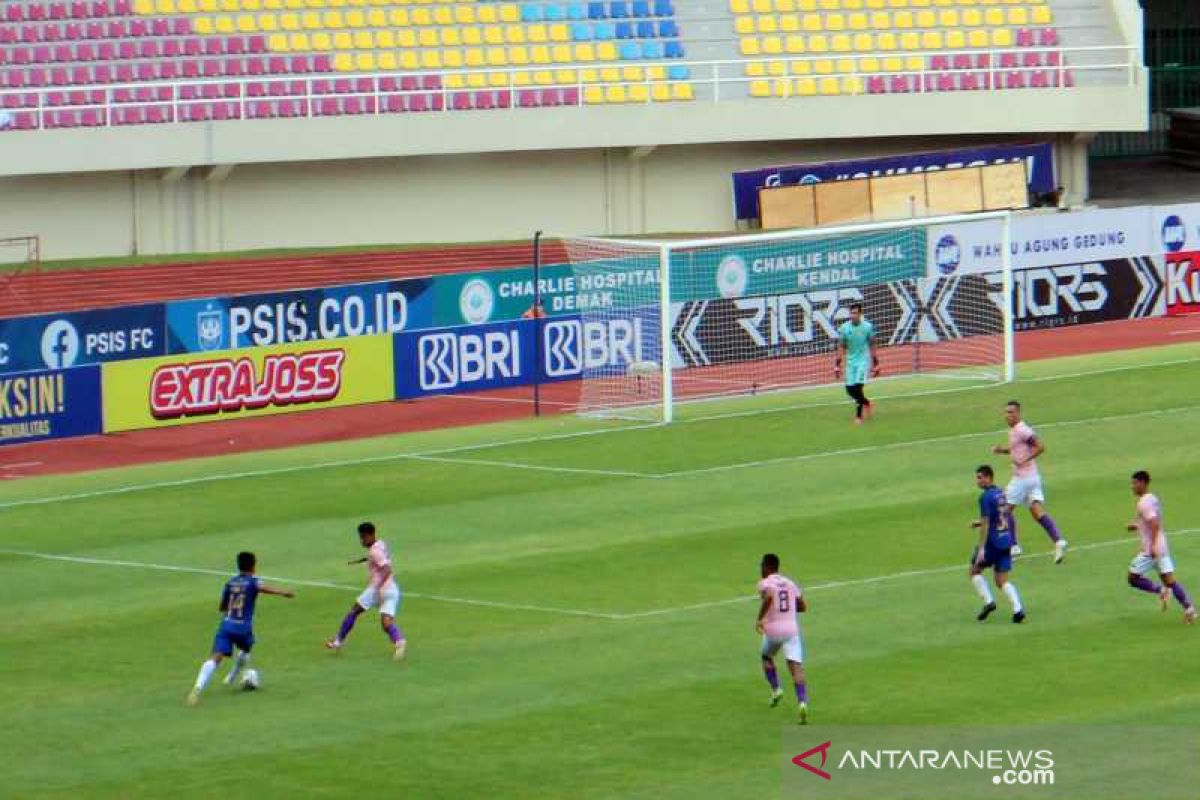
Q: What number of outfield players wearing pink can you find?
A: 4